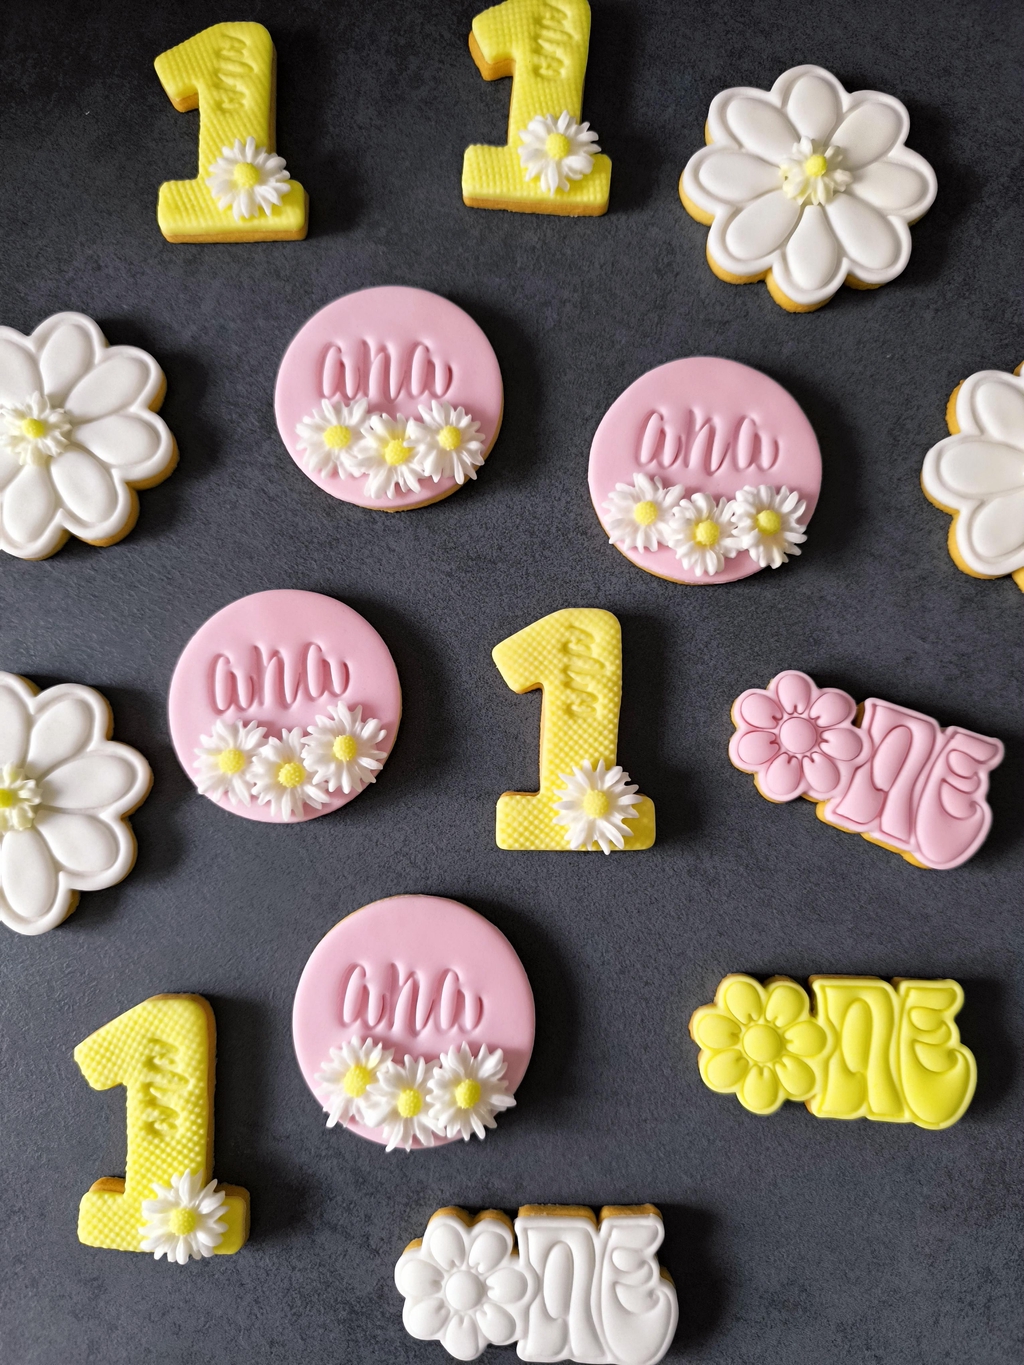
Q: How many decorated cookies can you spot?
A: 15